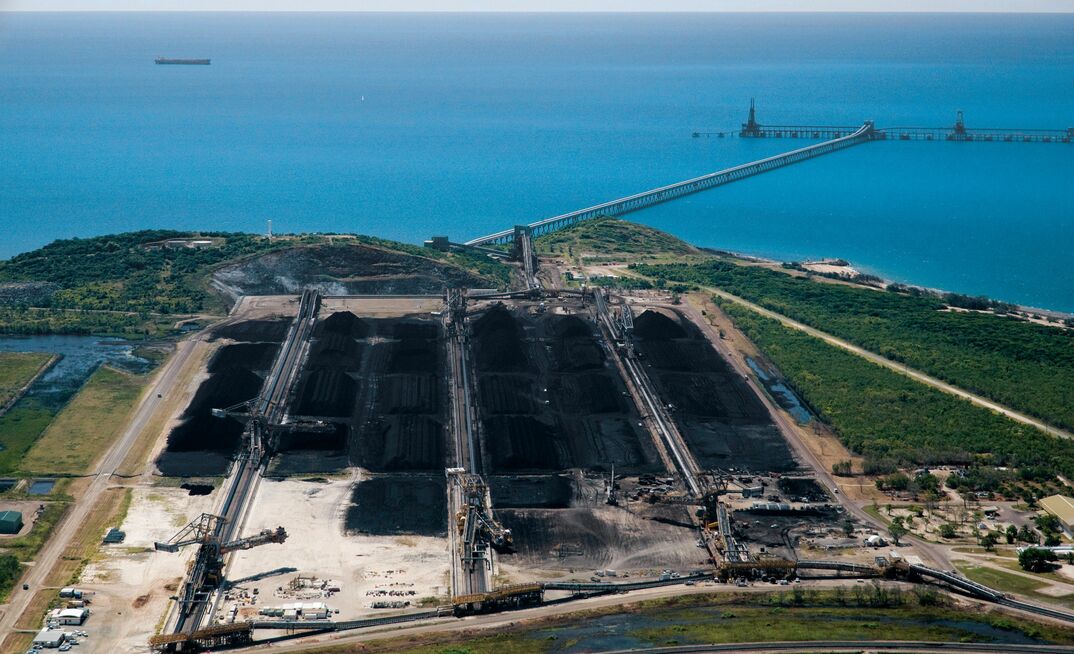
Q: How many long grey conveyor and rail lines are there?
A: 3